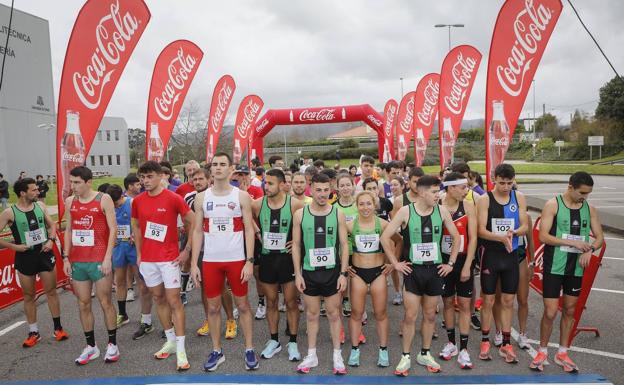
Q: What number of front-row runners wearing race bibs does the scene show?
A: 11